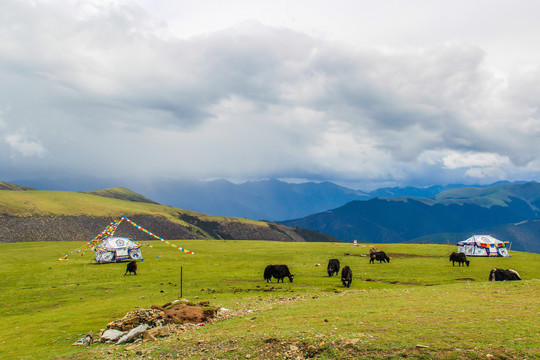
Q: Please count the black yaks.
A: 7